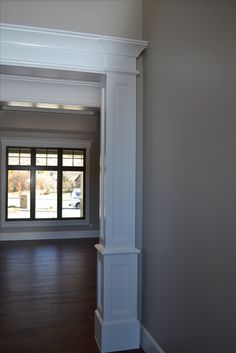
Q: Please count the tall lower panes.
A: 3